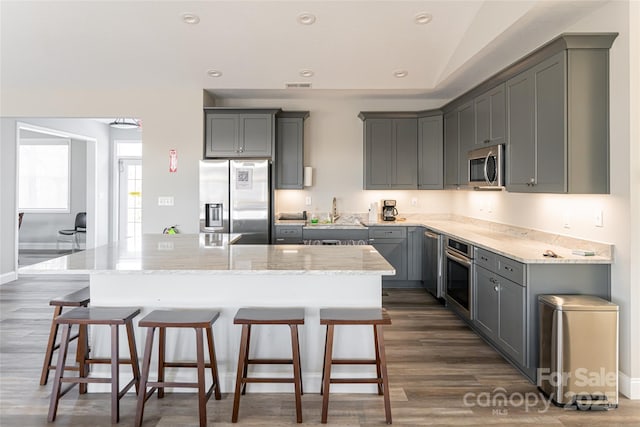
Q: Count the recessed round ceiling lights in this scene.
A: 6